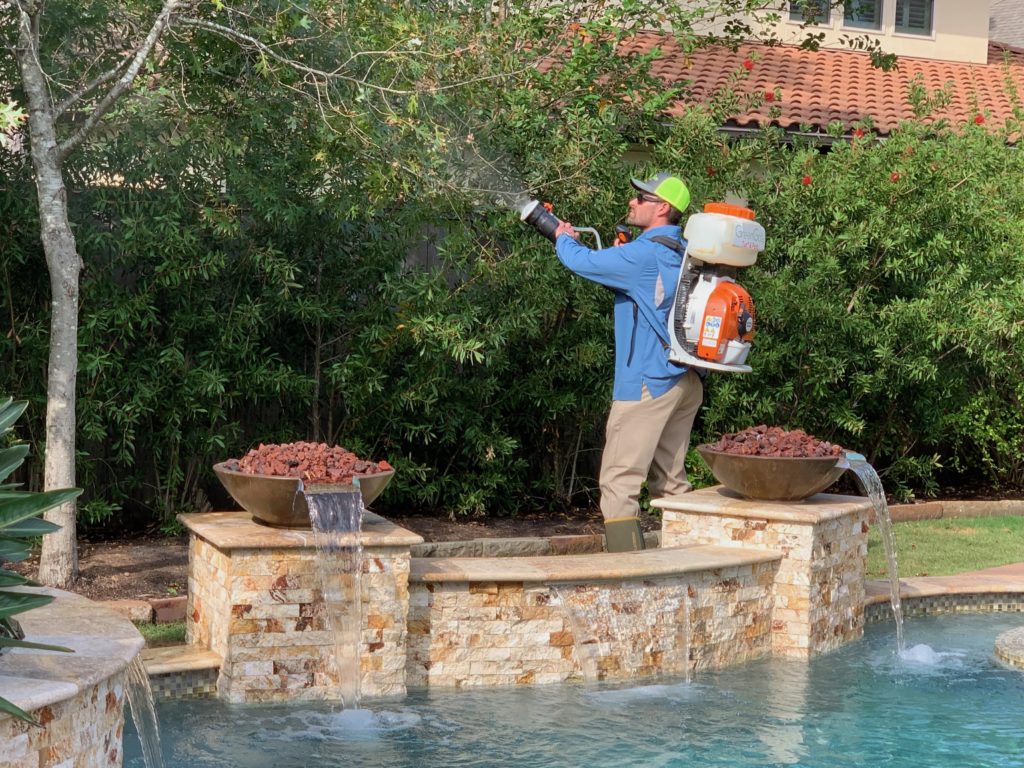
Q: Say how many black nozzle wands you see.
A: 1